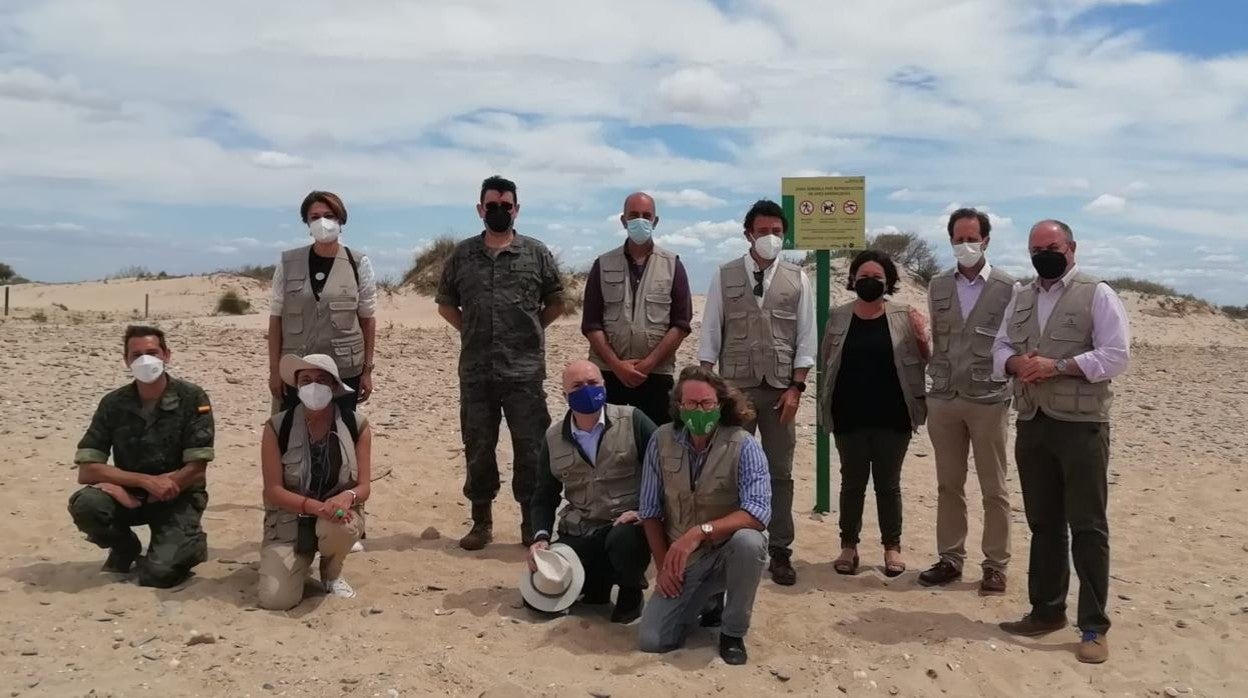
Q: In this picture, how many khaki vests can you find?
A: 9